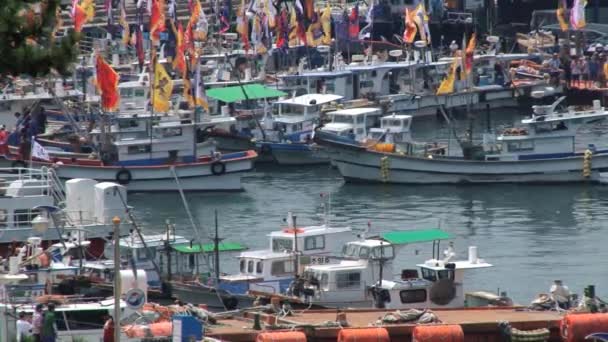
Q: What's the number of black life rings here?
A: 2